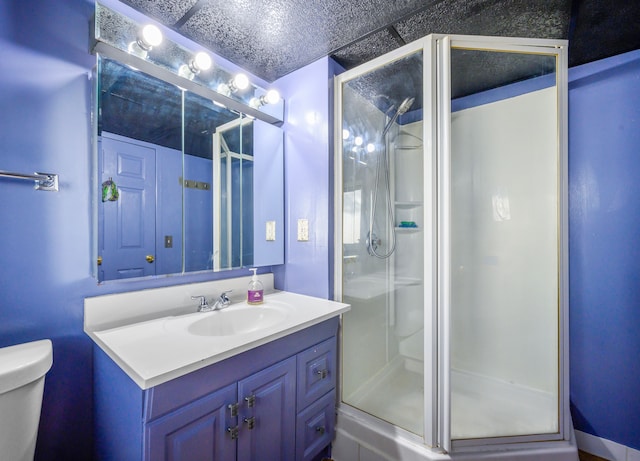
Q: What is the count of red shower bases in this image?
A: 0